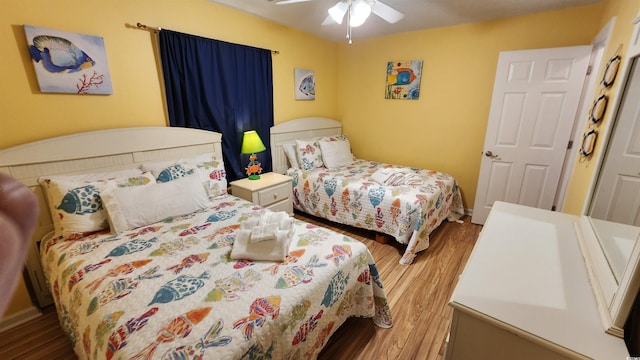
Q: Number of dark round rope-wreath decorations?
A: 3